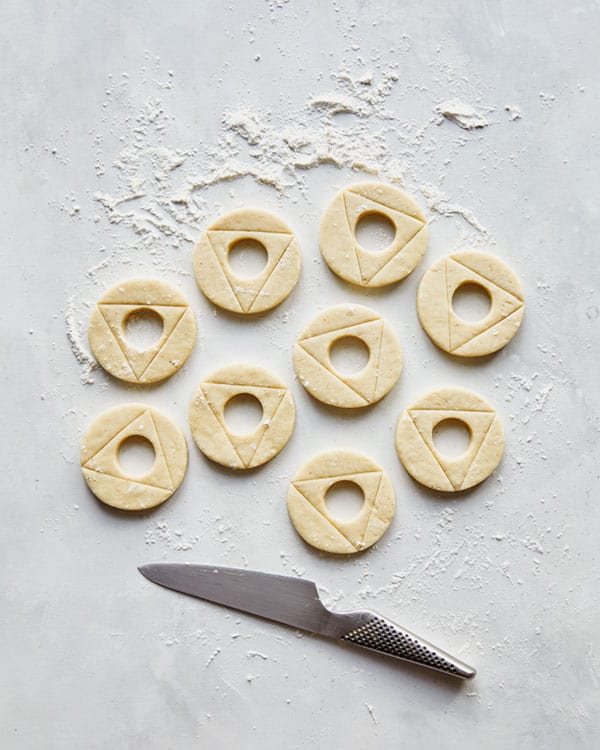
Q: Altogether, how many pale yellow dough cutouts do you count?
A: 9